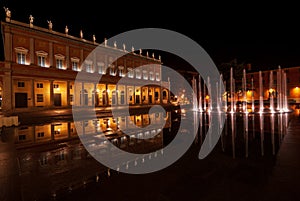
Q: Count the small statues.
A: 14